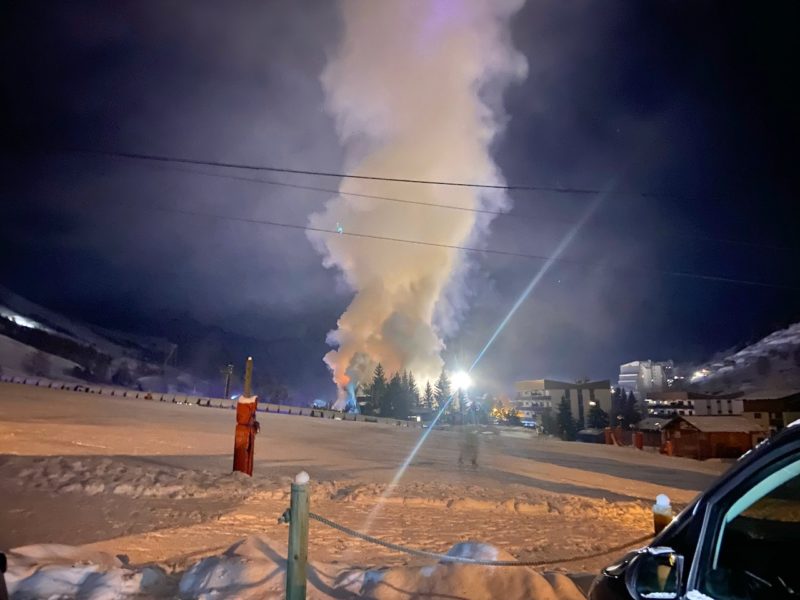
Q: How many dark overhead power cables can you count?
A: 3